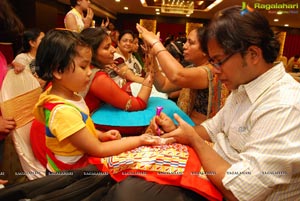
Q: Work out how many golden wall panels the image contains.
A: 3